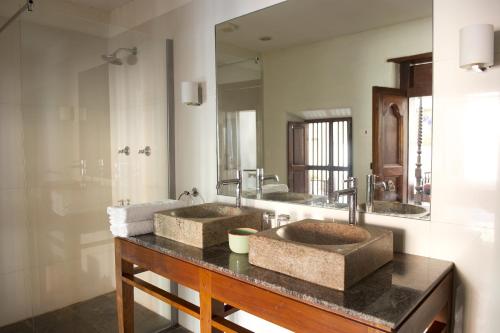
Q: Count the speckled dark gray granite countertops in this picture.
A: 1